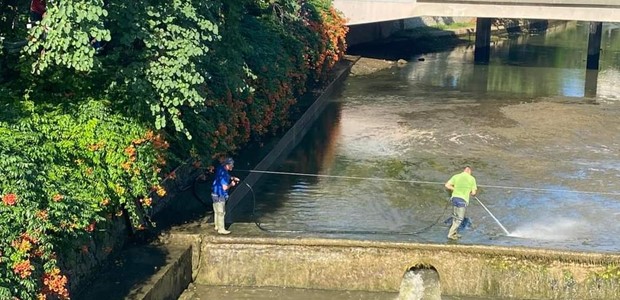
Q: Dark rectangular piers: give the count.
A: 2